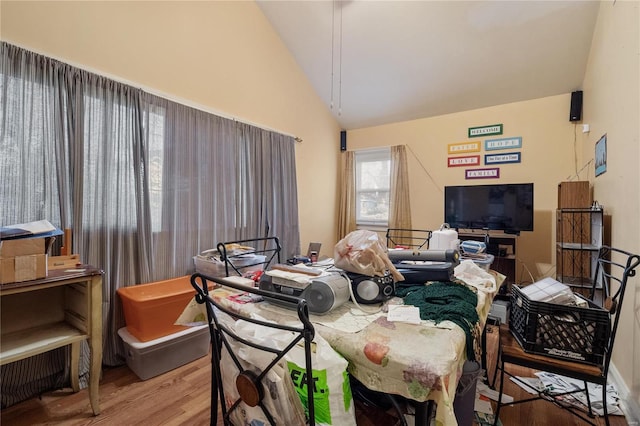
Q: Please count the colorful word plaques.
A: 6